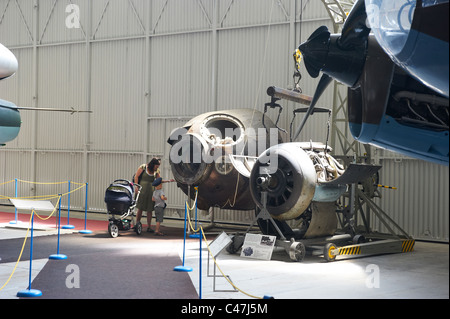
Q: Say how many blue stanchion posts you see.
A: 8